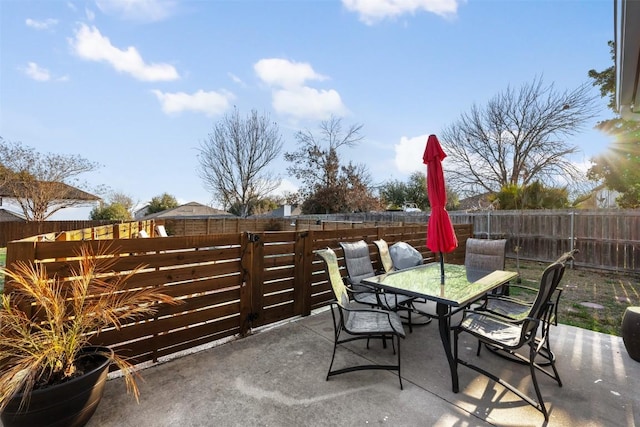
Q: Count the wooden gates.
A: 1